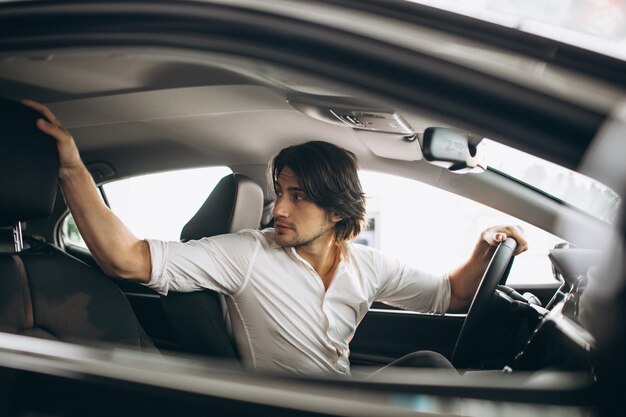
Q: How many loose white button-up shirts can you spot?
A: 1